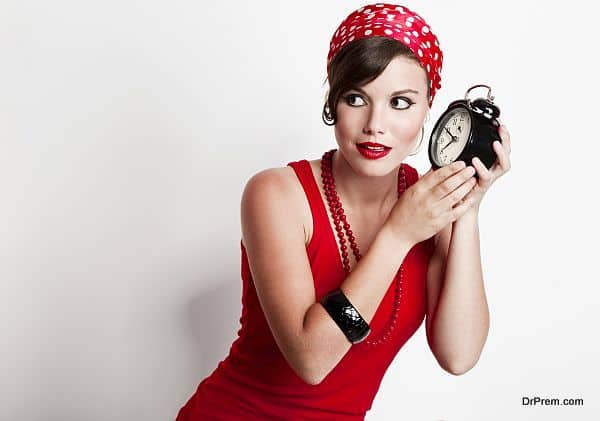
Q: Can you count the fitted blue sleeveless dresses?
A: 0